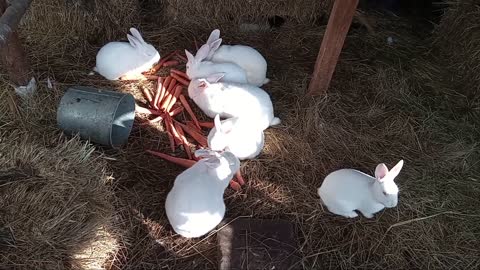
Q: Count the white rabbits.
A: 7